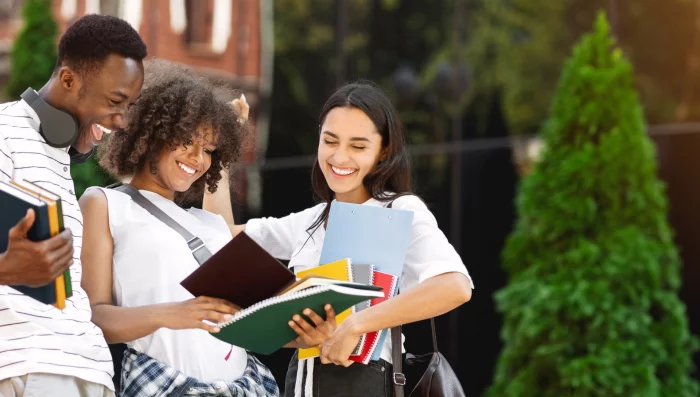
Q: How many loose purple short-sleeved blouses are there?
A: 0